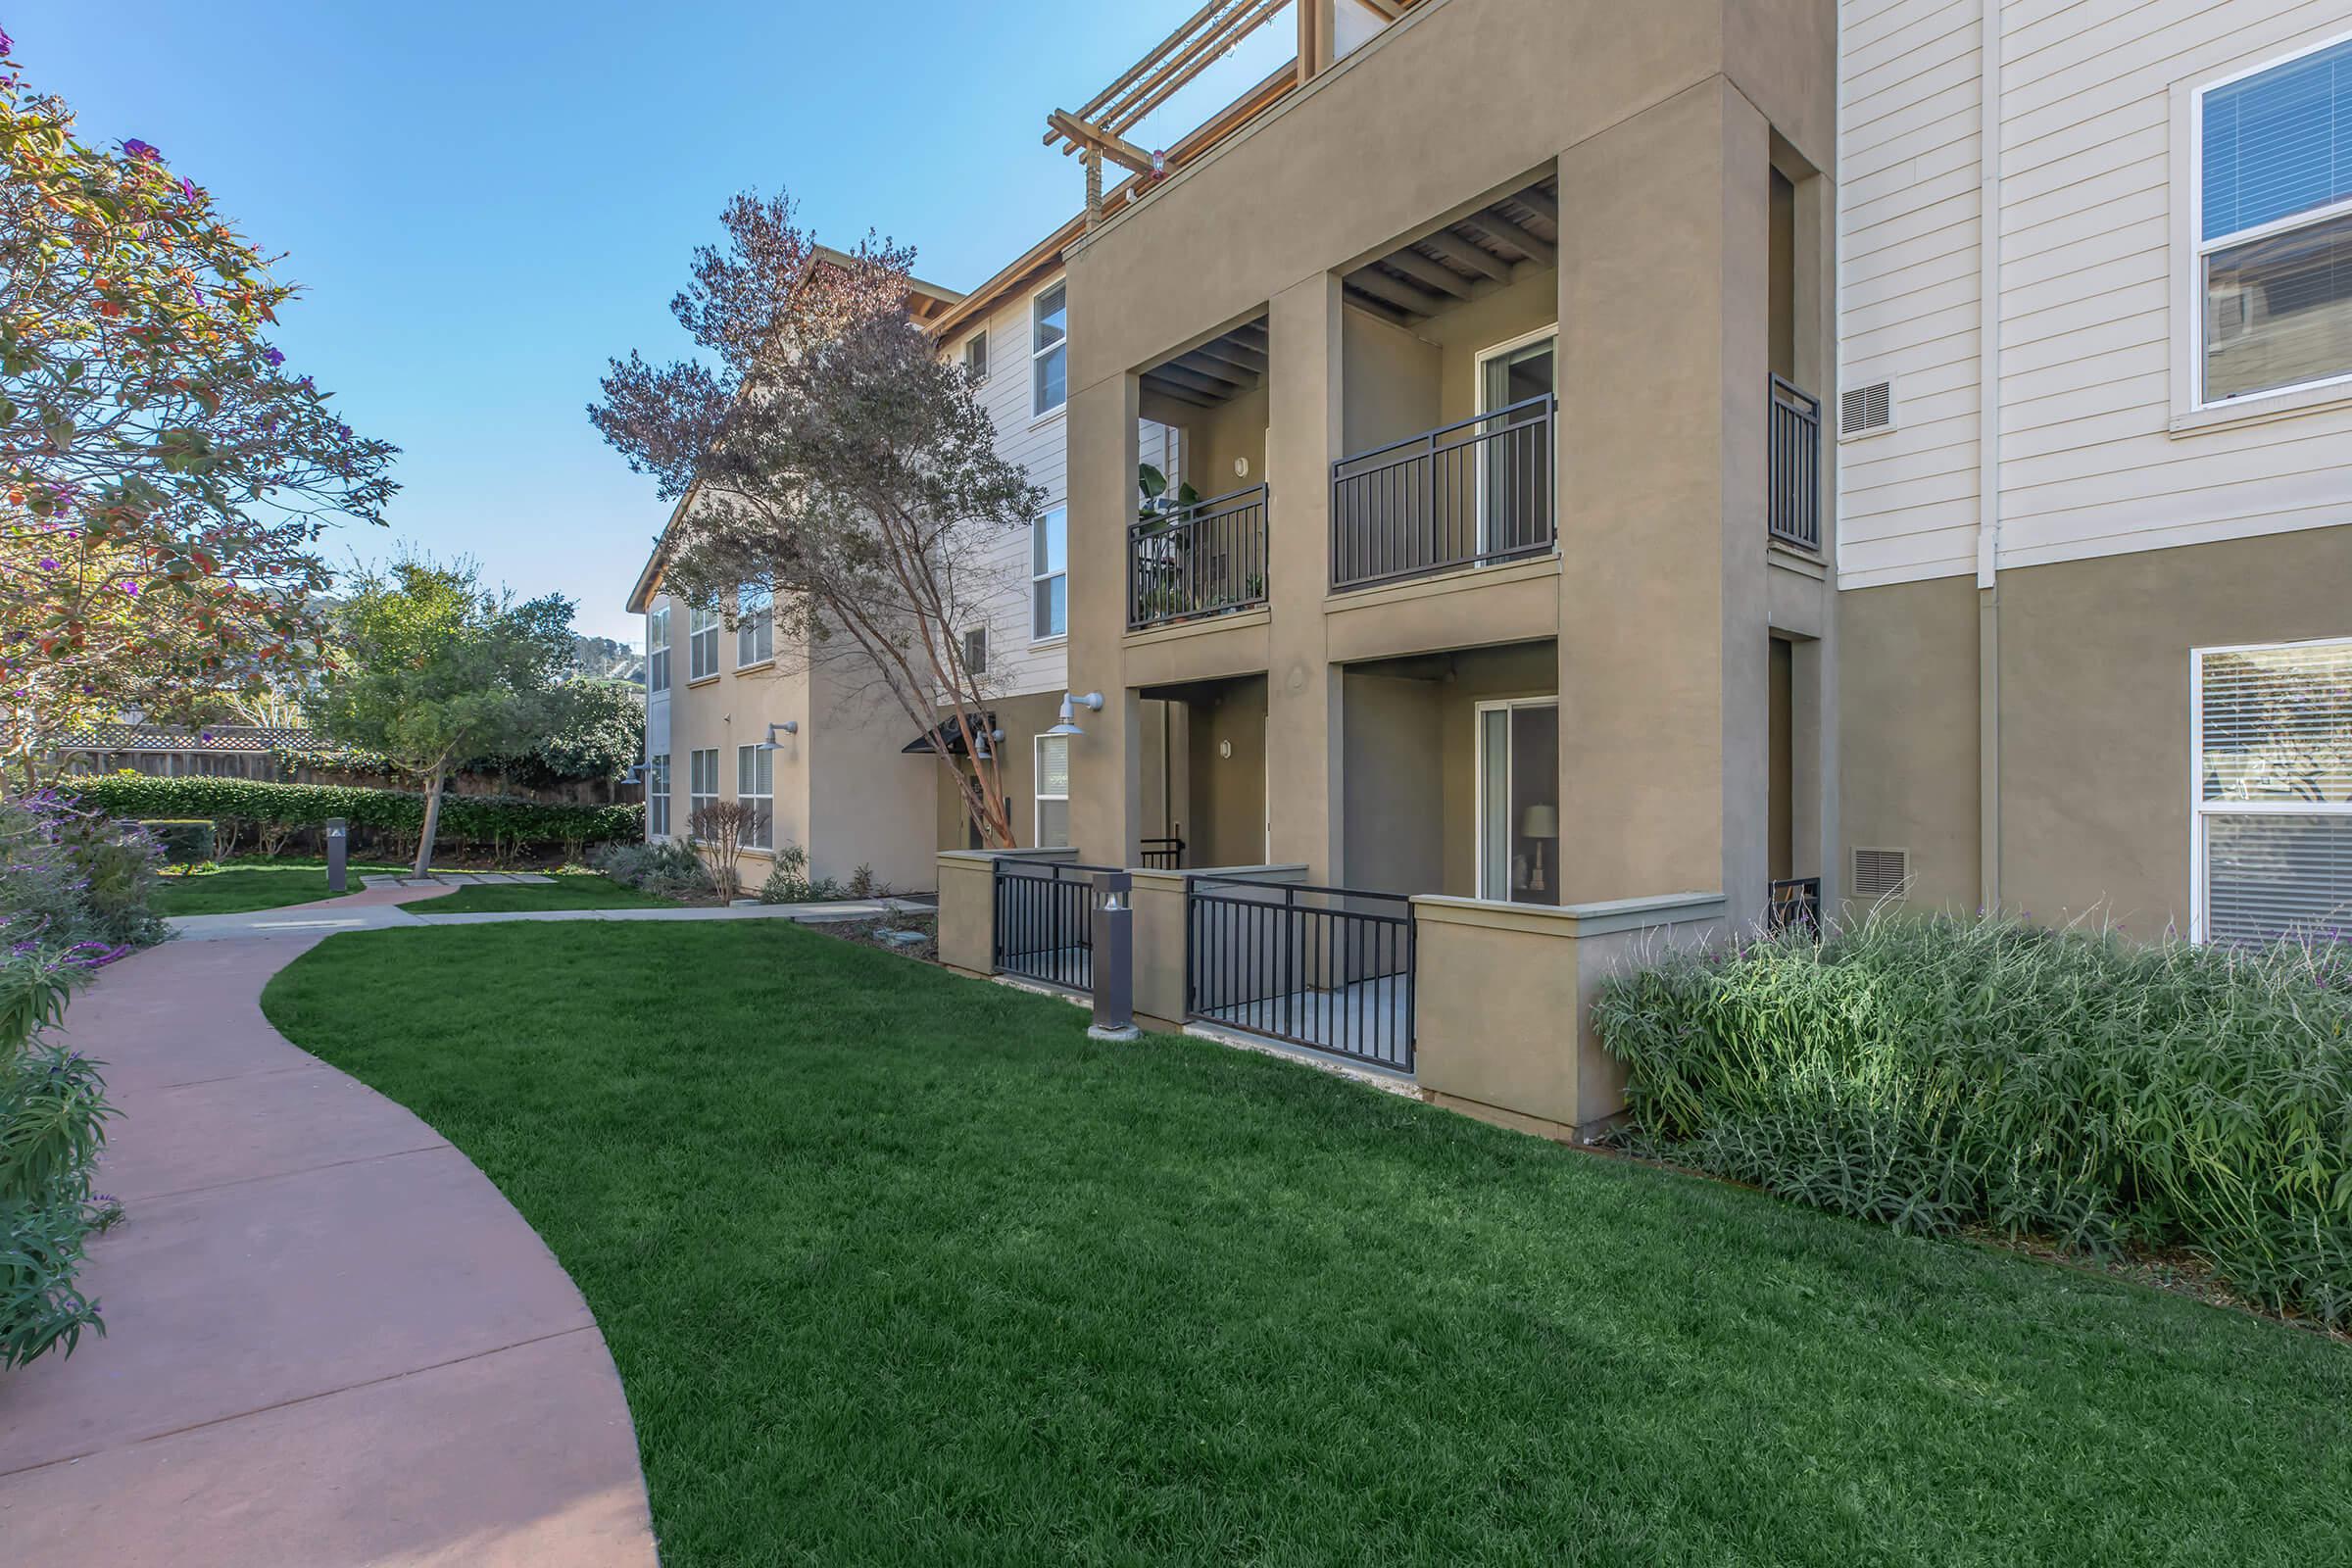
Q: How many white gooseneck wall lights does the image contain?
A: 4